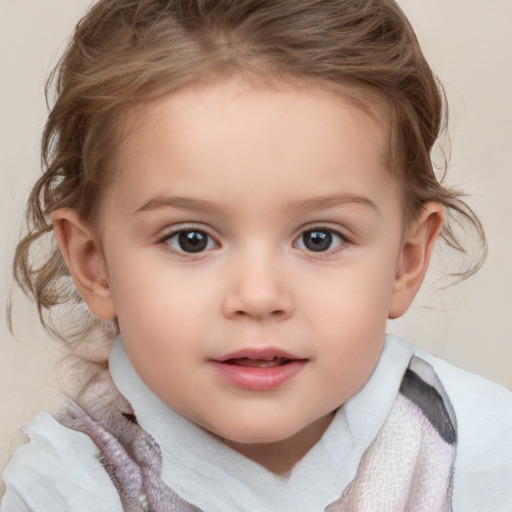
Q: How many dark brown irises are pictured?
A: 2